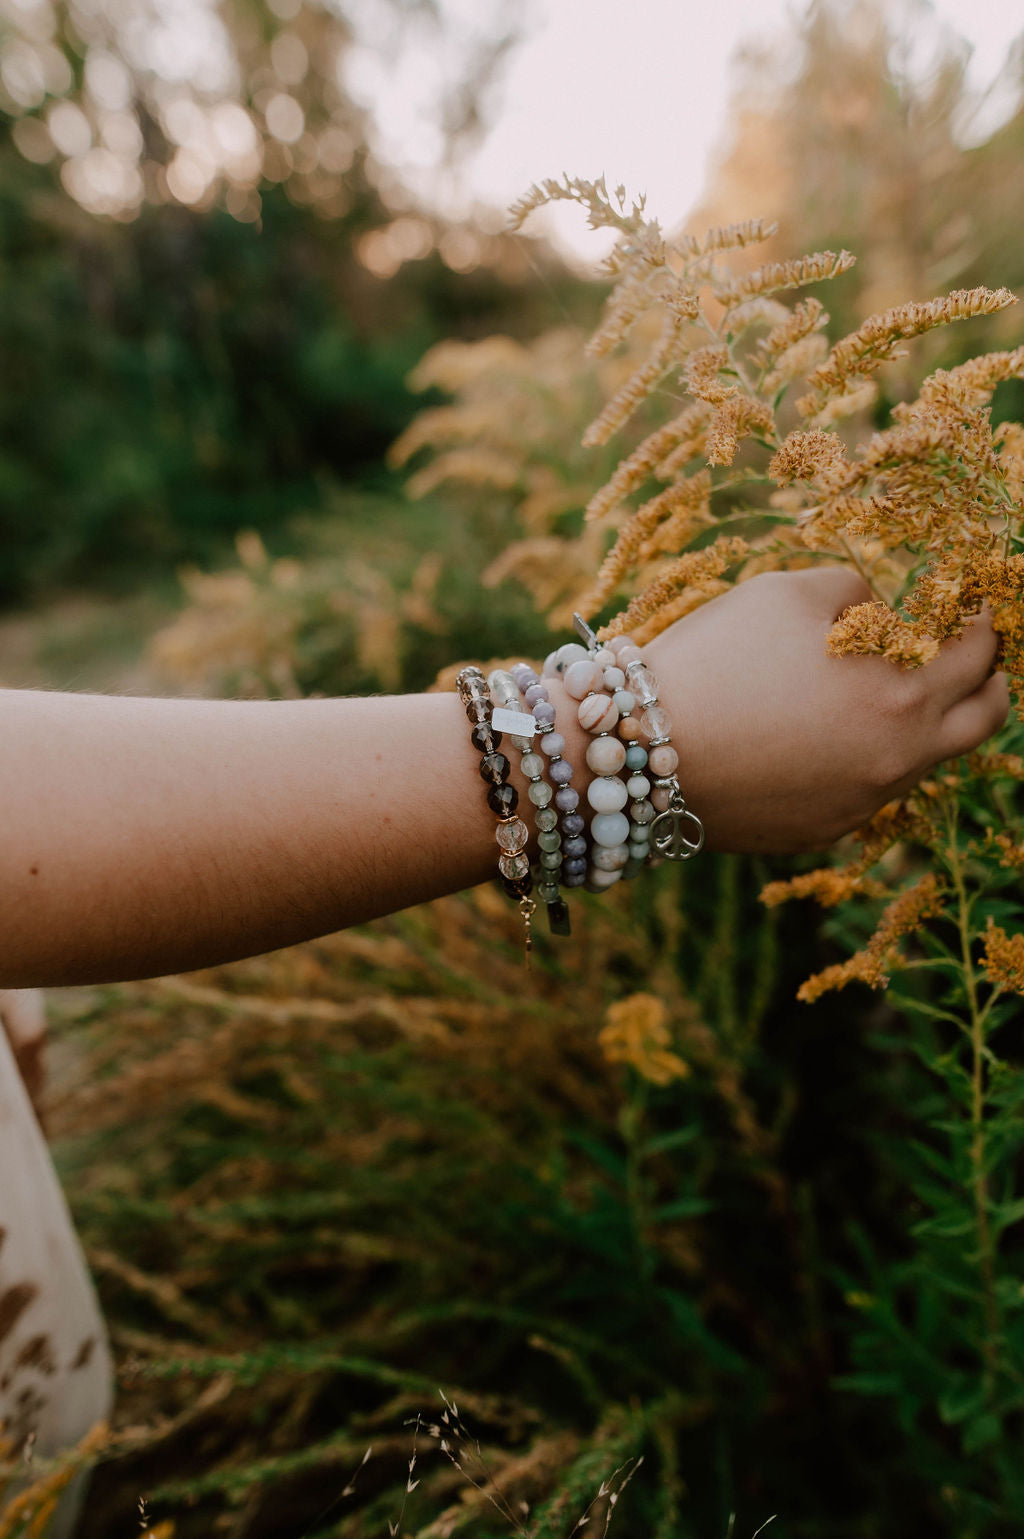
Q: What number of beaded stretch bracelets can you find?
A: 6